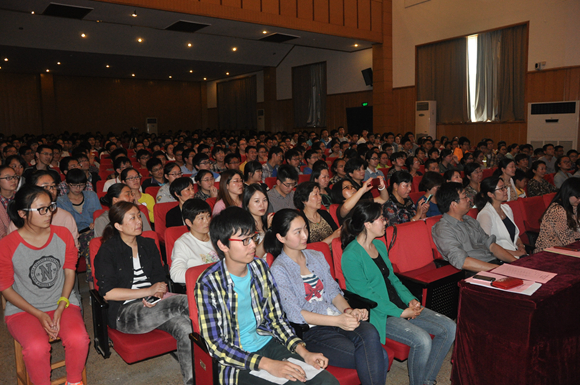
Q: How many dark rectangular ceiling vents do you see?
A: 3